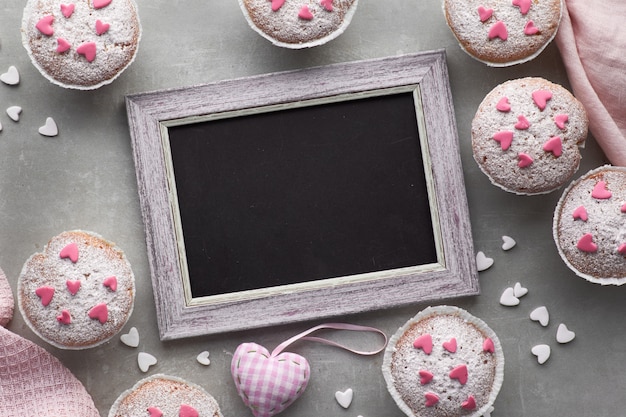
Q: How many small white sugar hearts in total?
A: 14